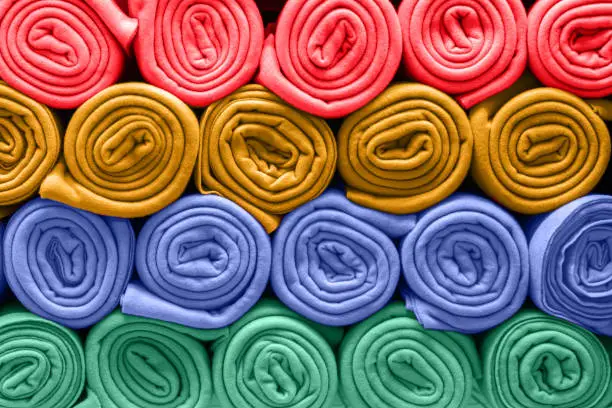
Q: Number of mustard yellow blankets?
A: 5